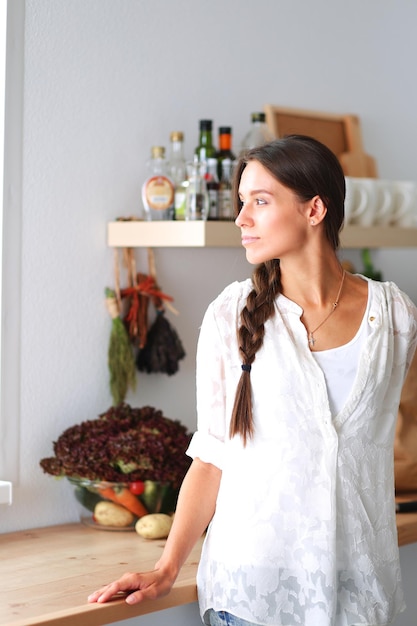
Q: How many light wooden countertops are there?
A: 1